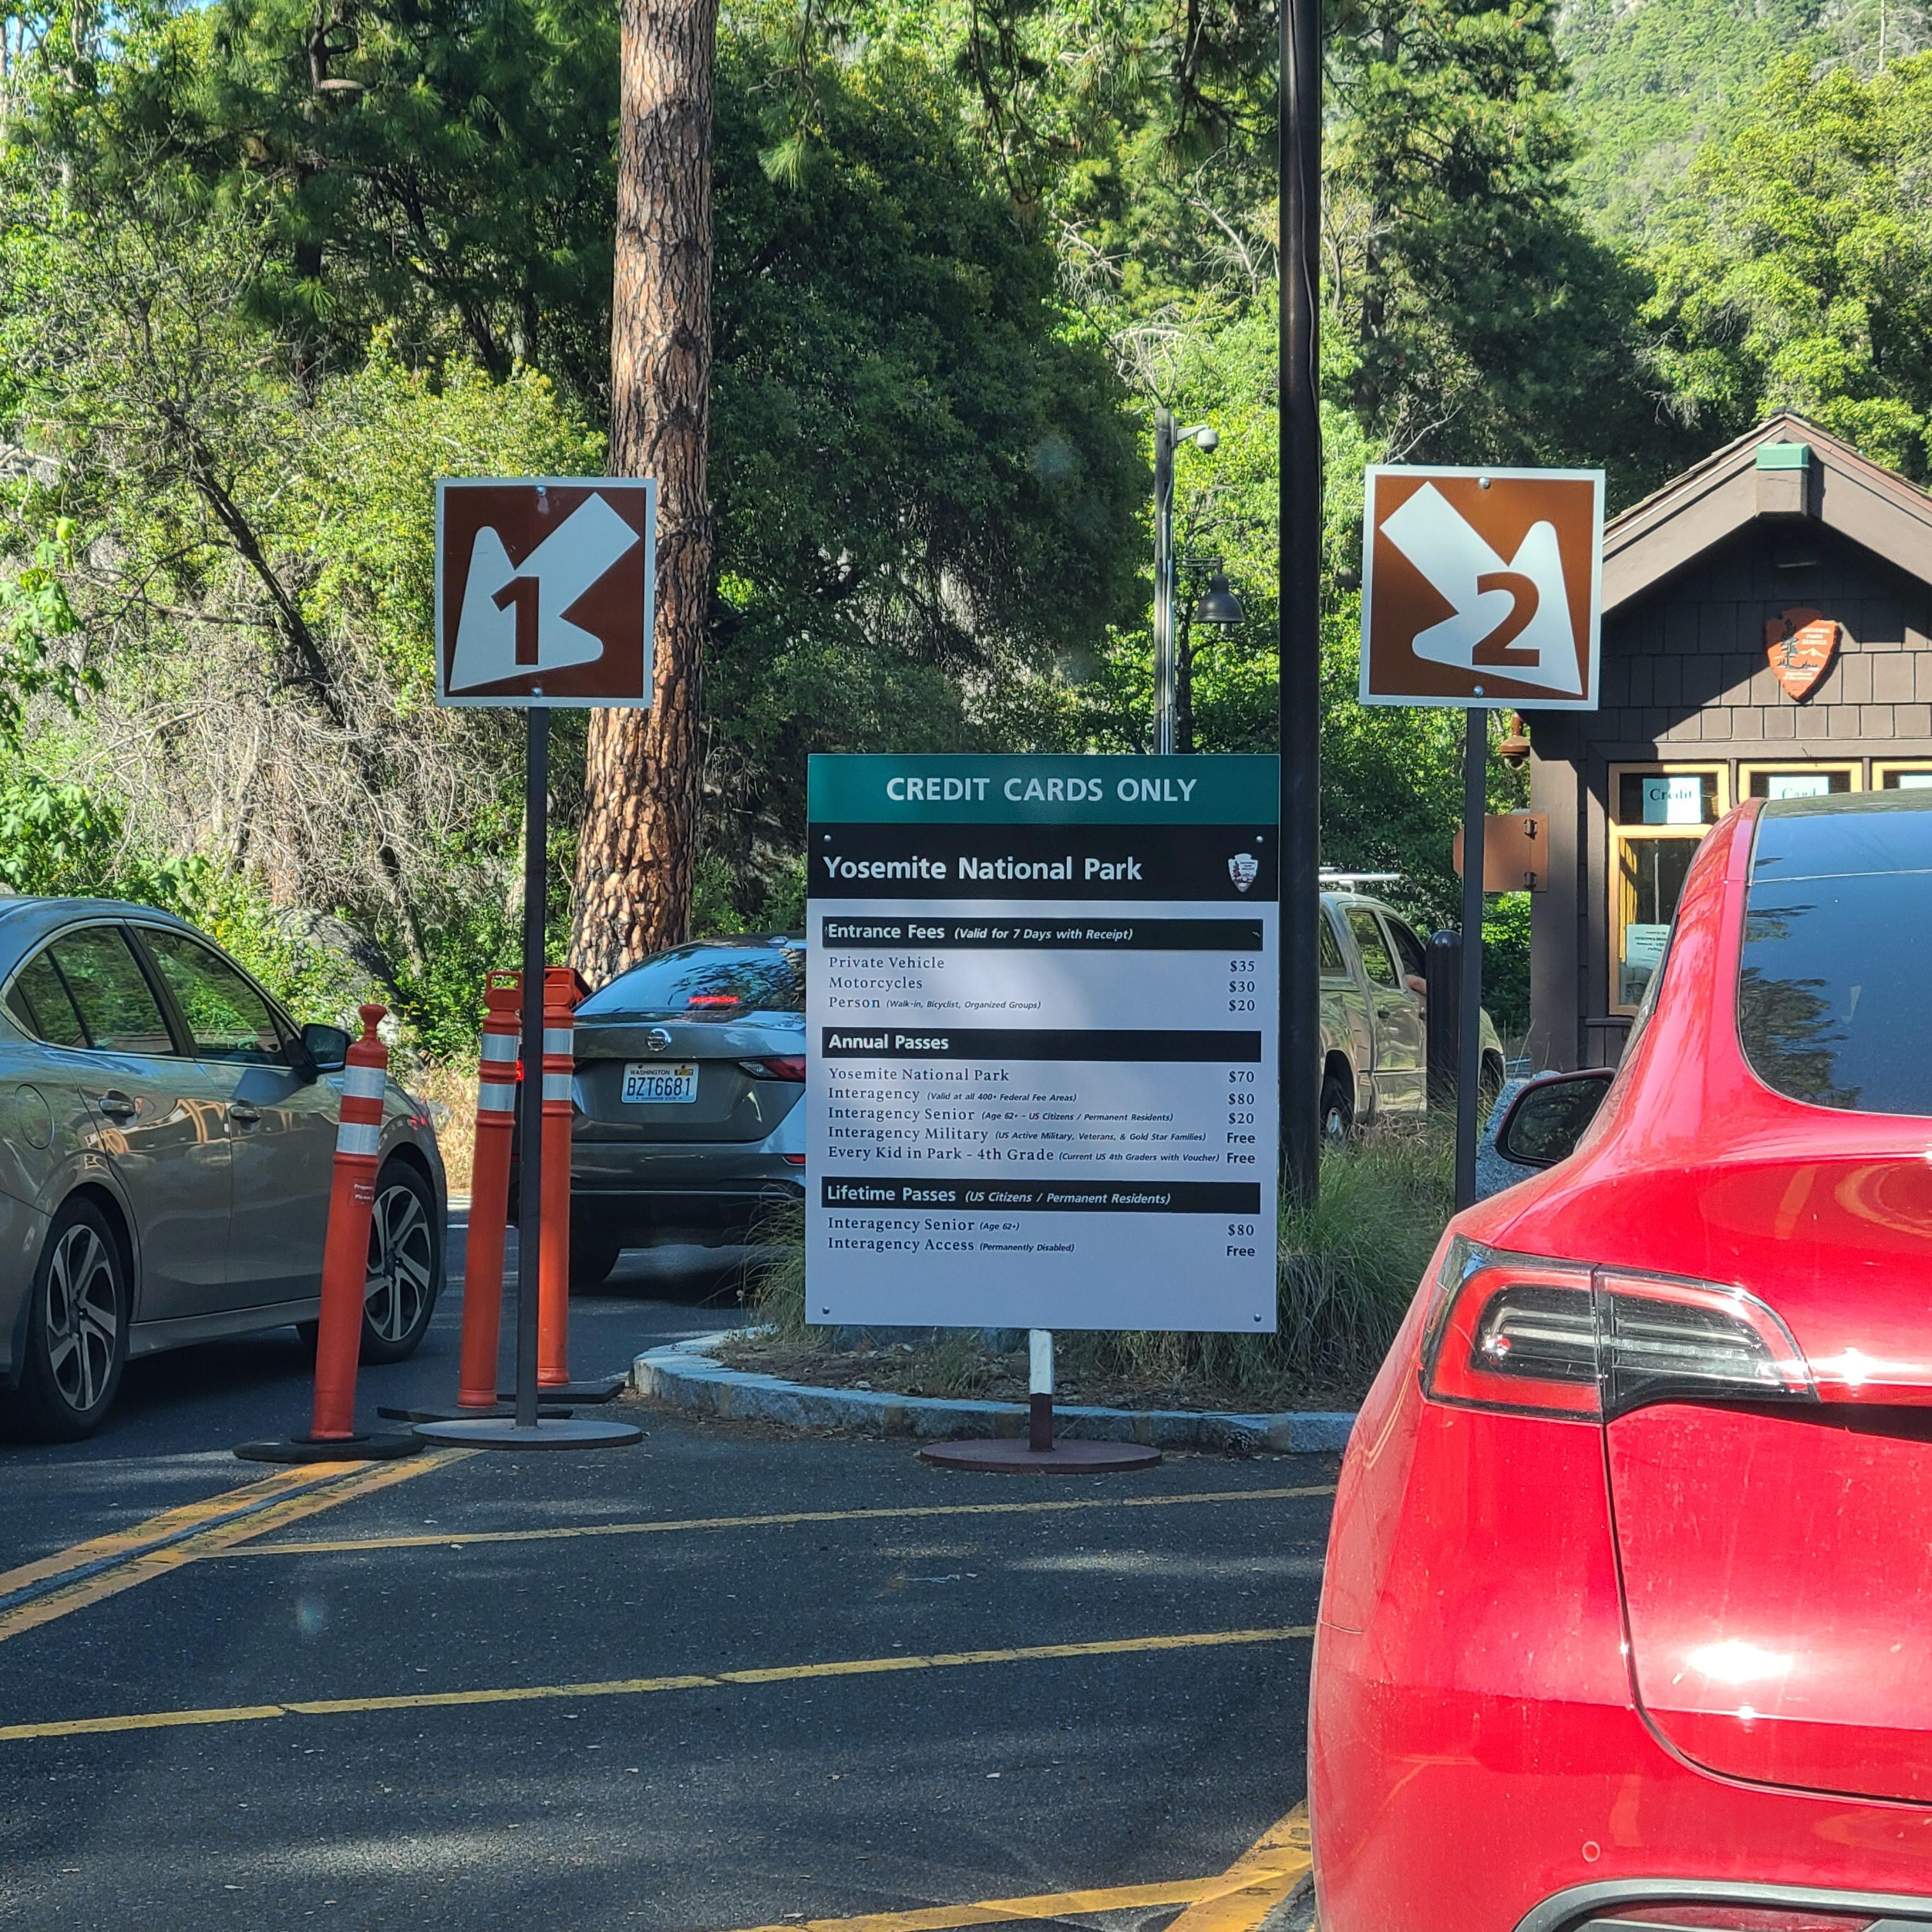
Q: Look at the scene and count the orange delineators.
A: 3